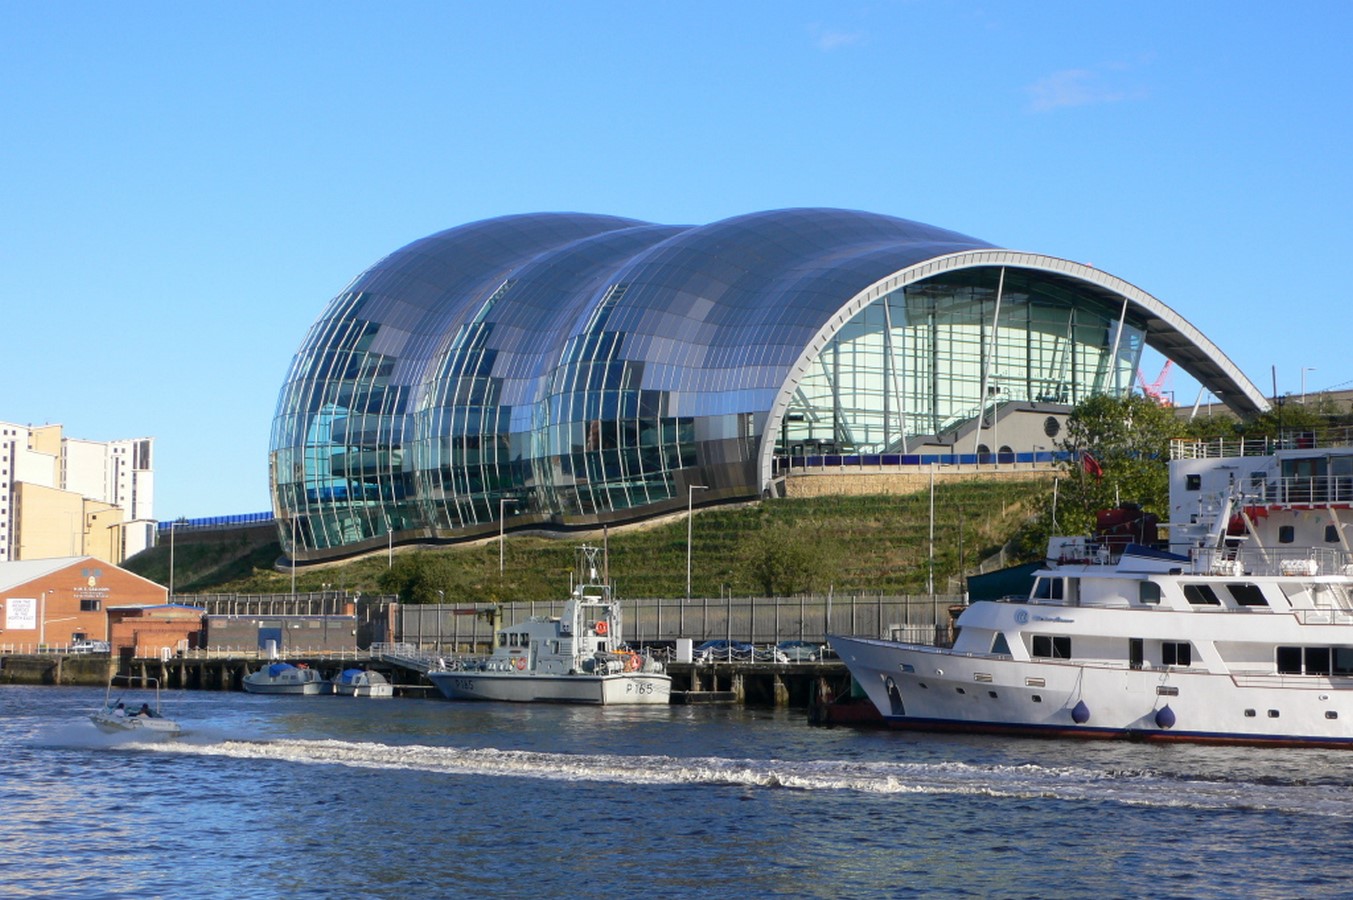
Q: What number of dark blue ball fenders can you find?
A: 2